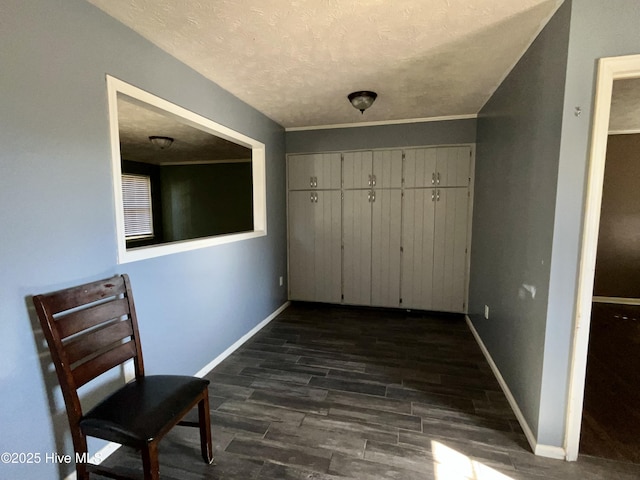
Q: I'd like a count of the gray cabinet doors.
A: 12